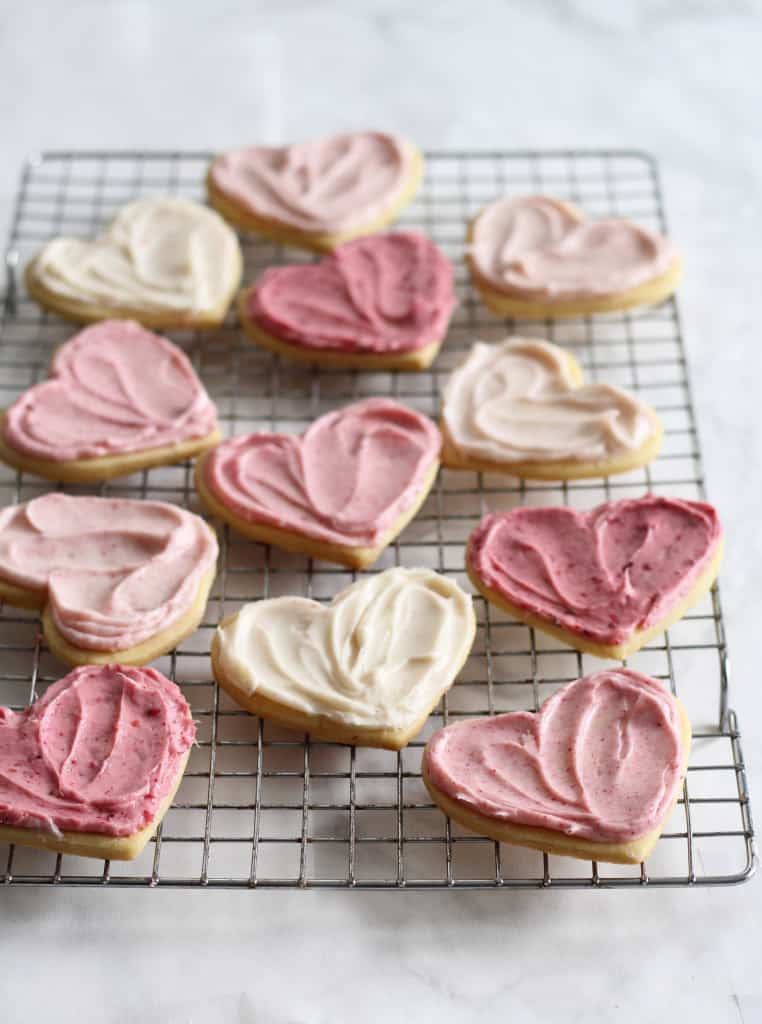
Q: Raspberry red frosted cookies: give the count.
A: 3